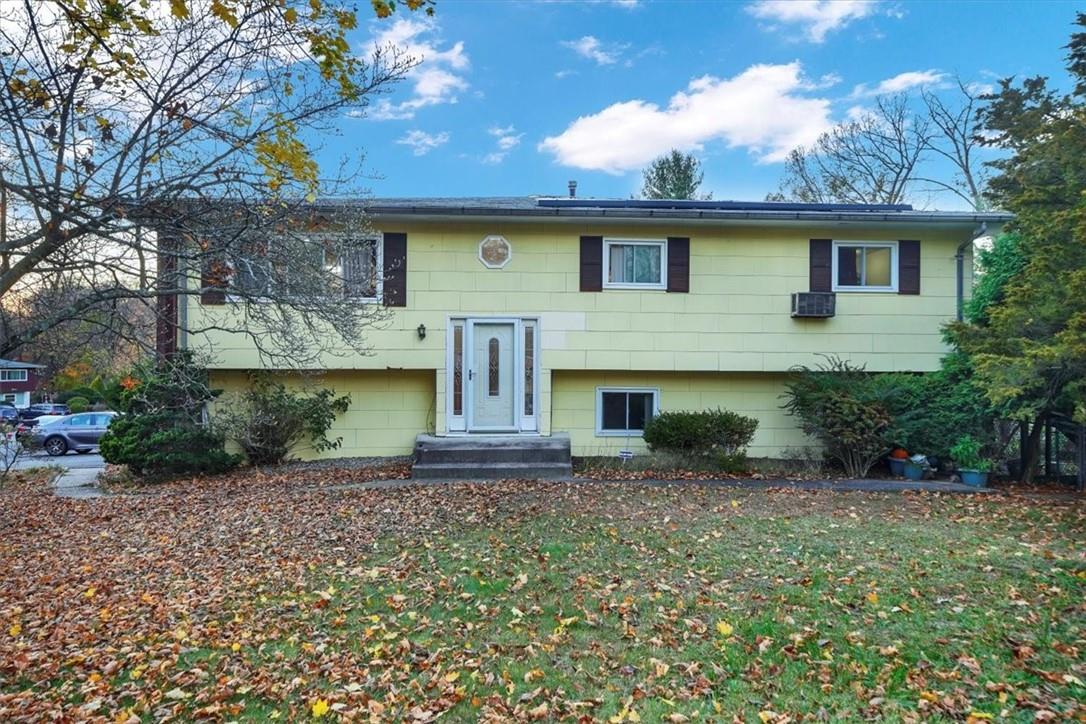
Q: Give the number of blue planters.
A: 3